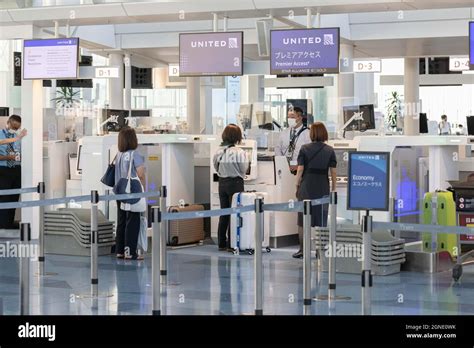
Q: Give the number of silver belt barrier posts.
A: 9